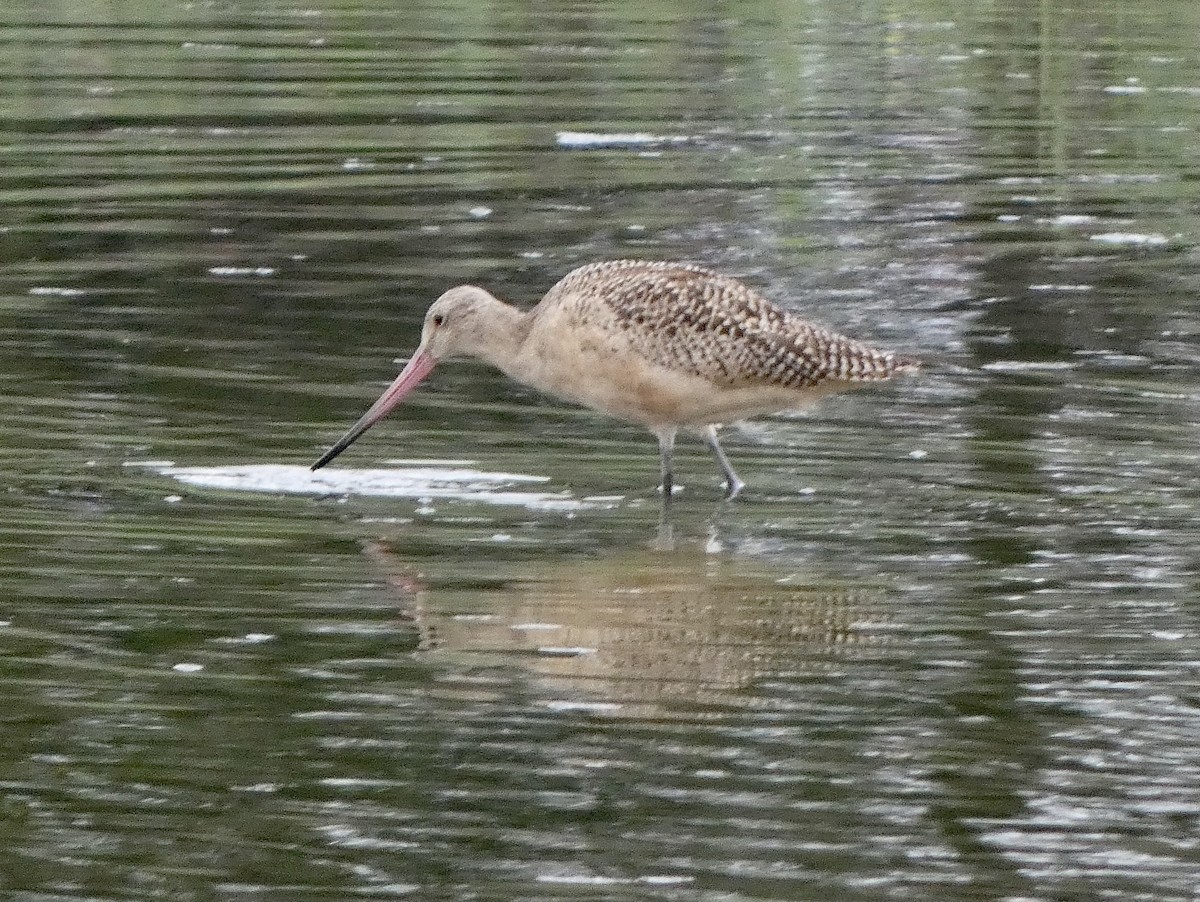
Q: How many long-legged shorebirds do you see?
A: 1